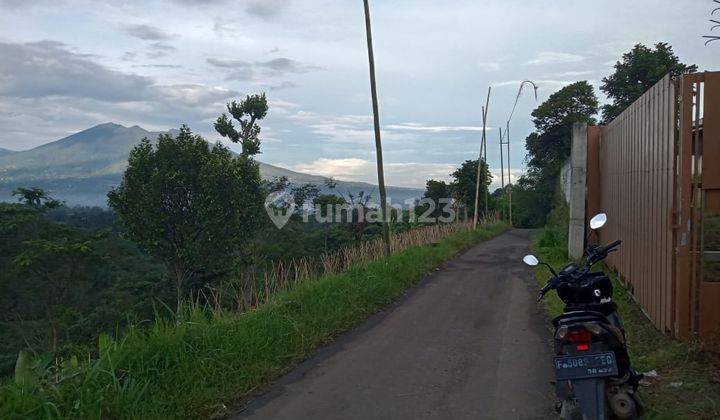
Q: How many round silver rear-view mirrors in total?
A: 2